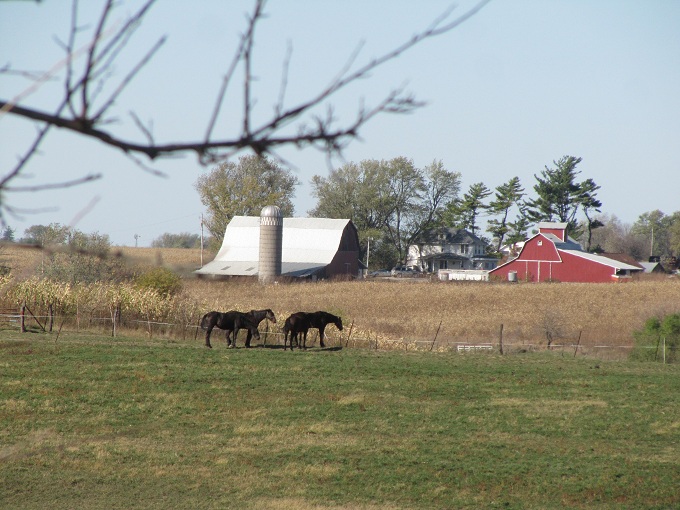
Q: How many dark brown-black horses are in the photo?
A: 4